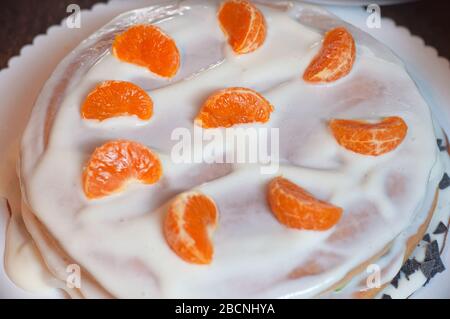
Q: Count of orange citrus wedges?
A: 9